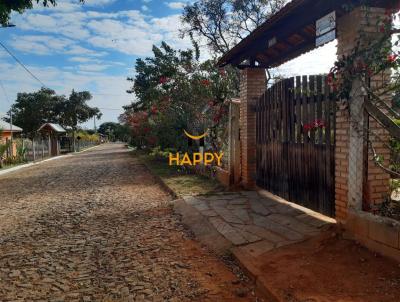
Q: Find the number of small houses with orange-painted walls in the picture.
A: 1